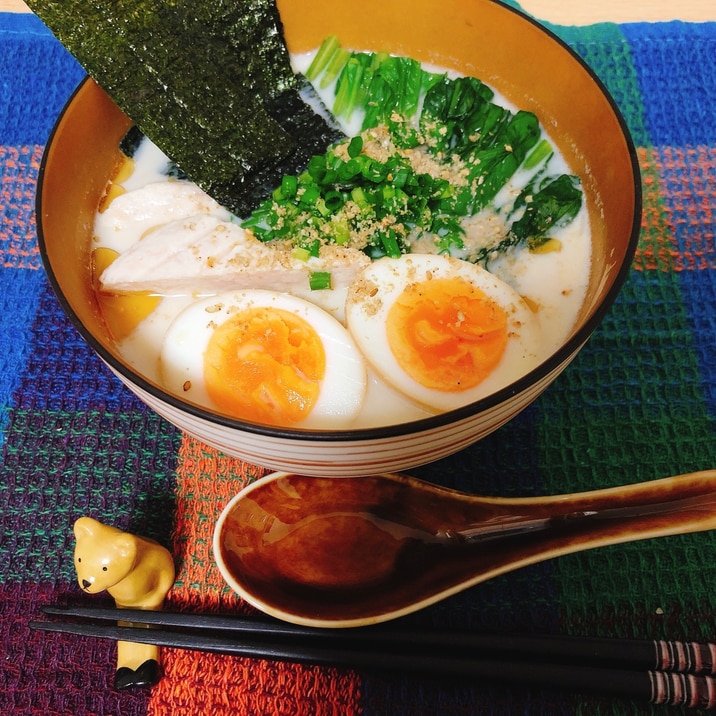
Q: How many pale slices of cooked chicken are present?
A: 2